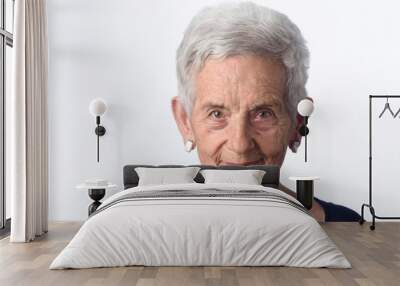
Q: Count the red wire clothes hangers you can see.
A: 0